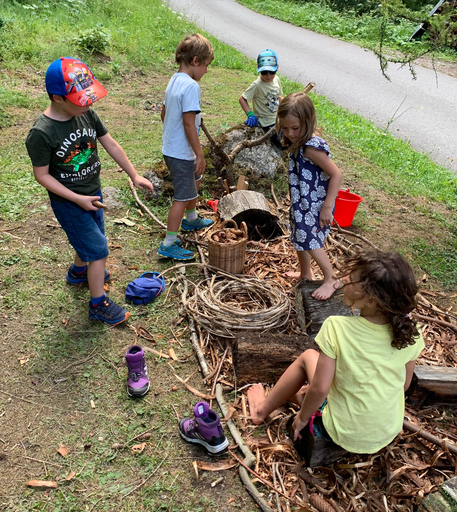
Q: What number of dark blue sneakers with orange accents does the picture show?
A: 2